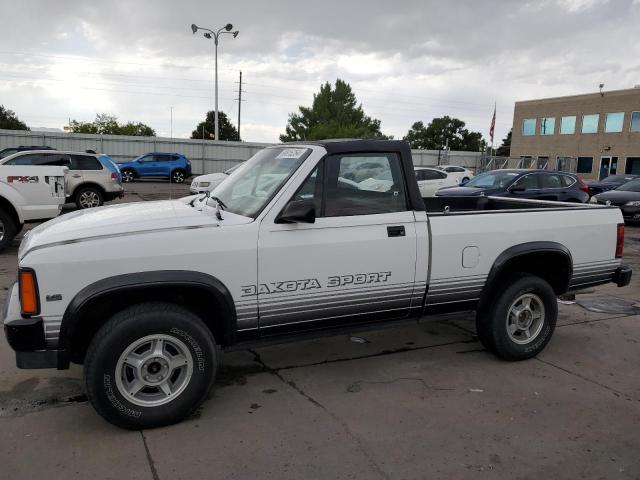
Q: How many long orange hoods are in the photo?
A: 0